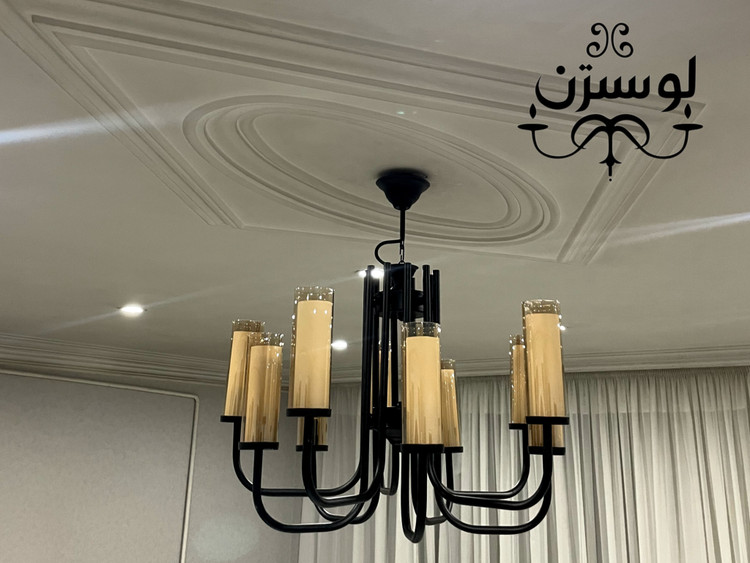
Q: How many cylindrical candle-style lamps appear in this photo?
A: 10